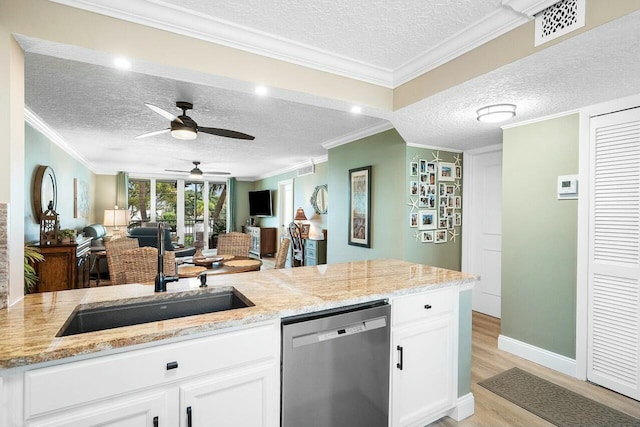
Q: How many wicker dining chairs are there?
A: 4